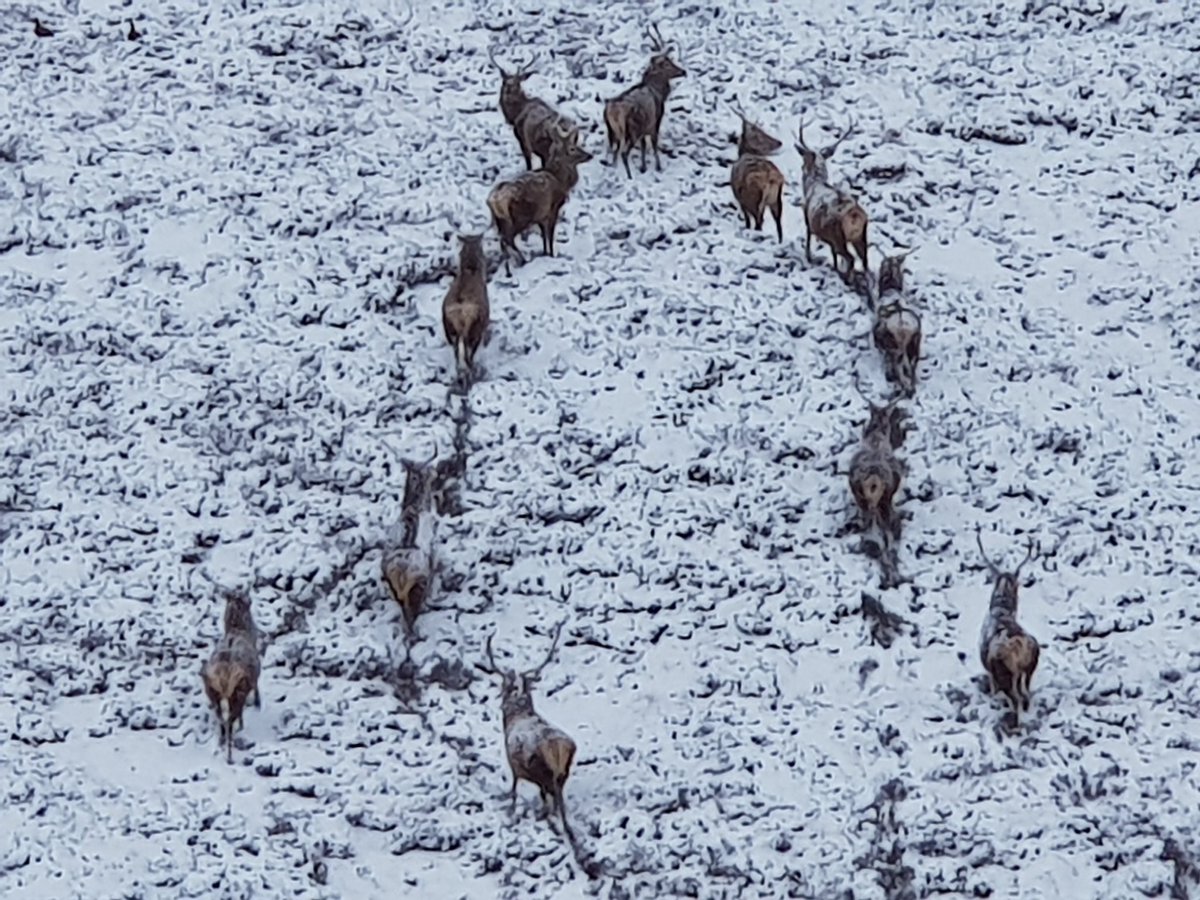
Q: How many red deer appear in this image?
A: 12